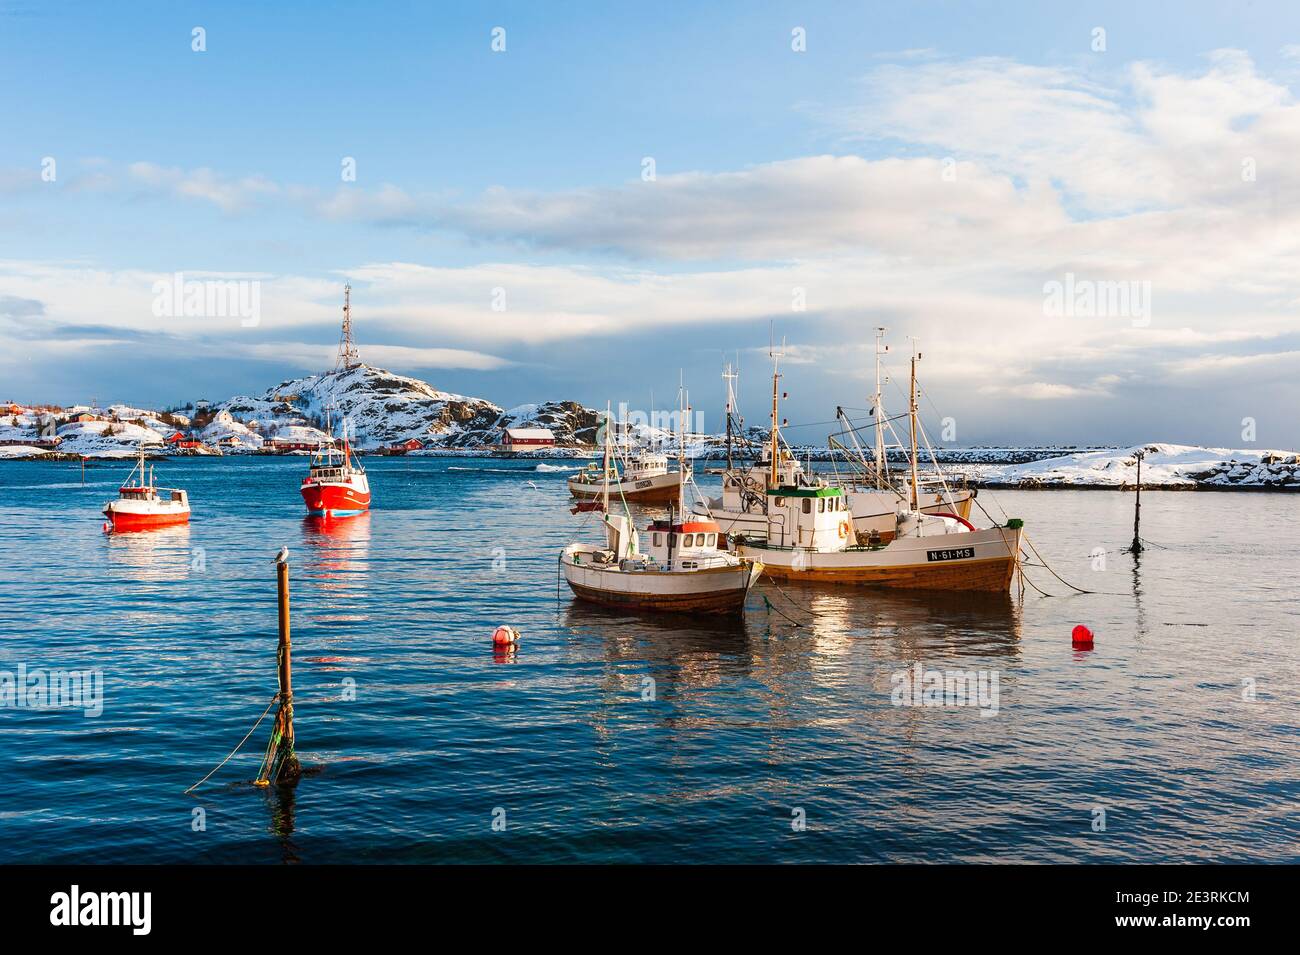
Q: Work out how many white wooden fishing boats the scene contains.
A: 4